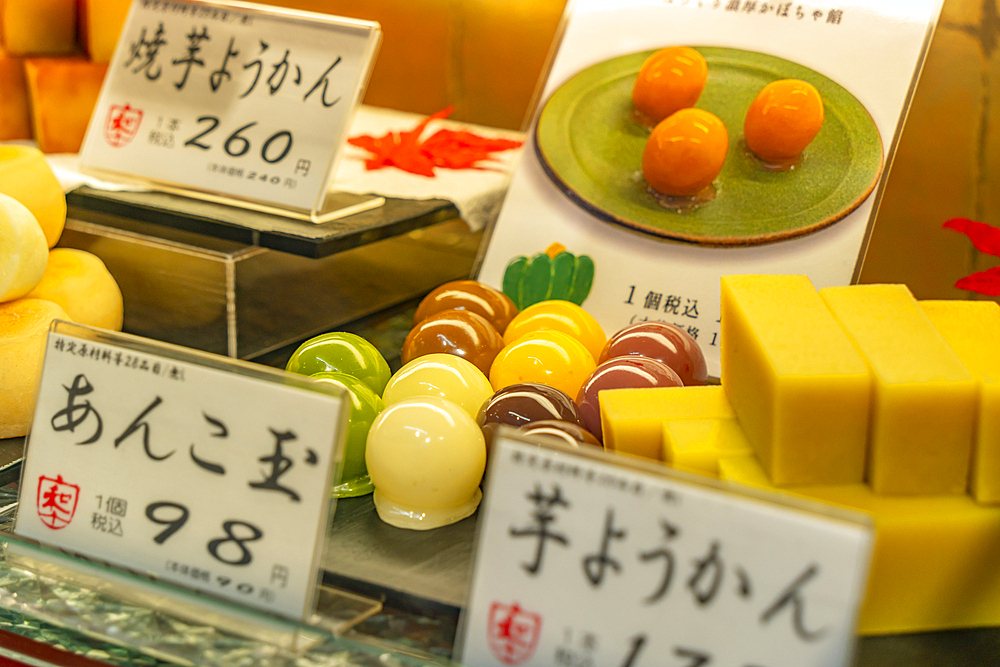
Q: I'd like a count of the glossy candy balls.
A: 12